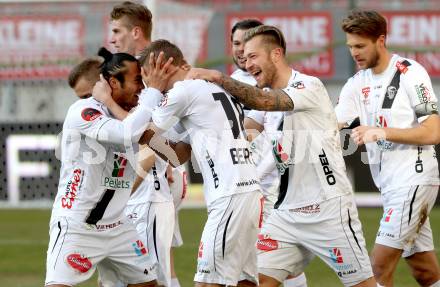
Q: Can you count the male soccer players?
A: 7